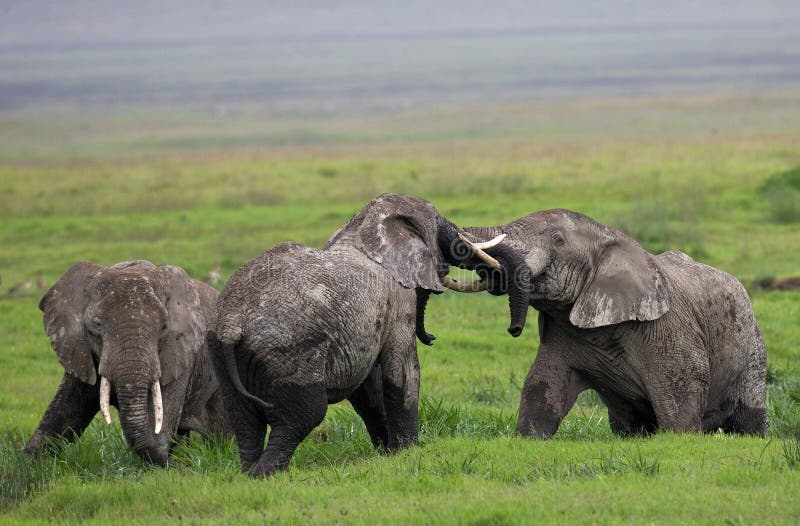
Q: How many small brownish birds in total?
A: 3